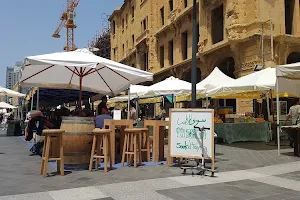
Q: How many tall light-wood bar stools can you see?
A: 4